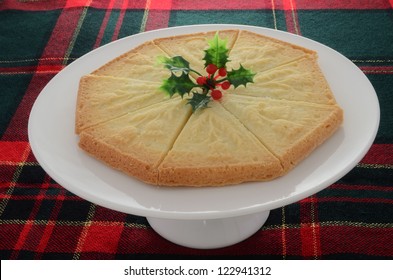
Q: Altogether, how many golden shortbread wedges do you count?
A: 8